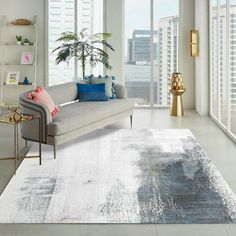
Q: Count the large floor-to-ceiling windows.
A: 3